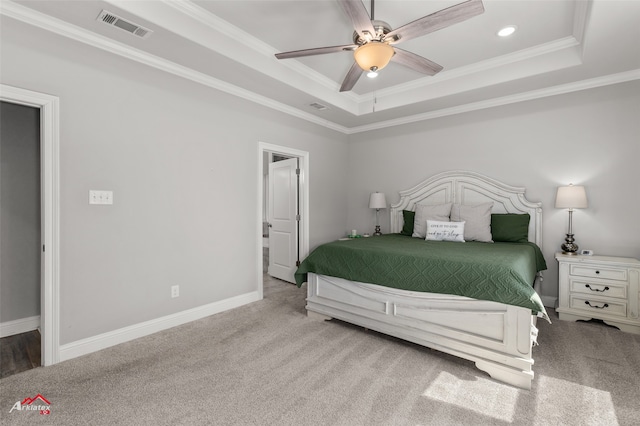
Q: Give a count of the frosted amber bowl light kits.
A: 1